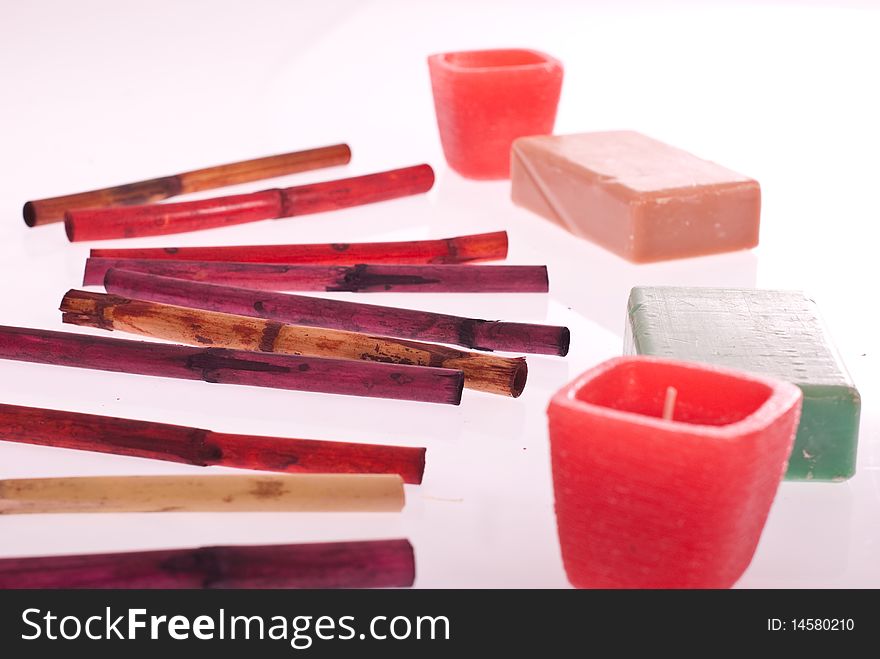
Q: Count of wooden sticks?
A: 10